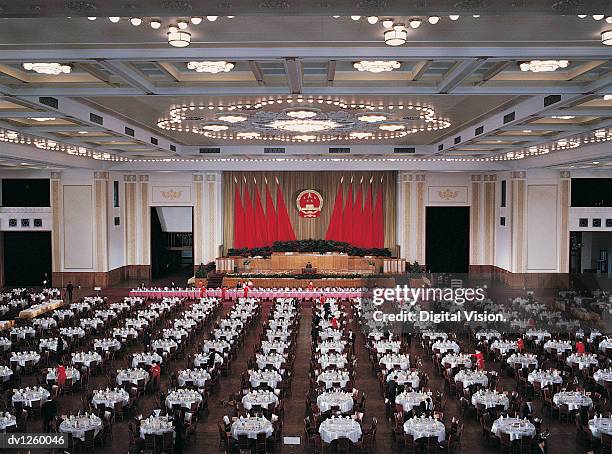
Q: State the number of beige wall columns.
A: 12